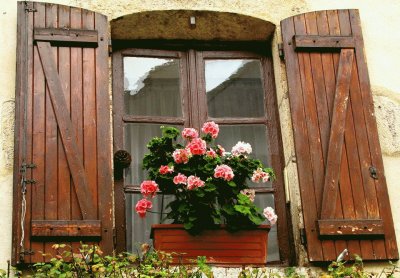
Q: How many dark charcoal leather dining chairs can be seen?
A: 0